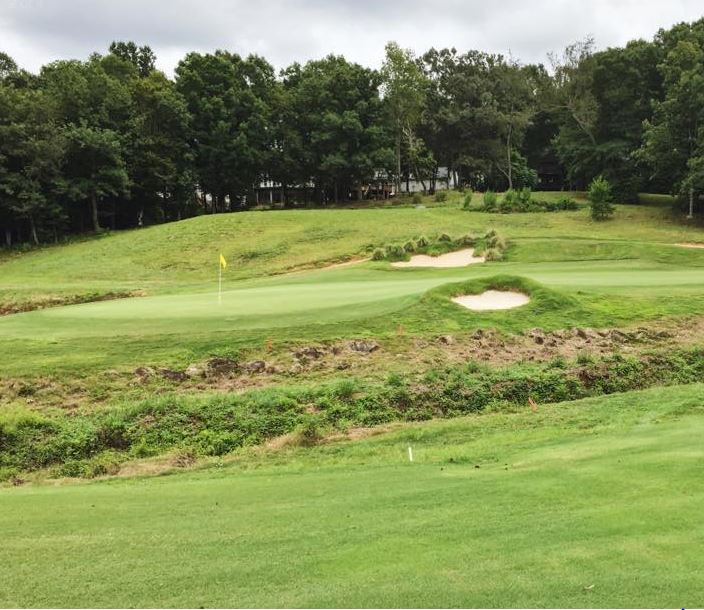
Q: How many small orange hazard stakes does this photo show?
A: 3